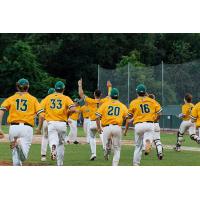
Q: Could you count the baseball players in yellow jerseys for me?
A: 11